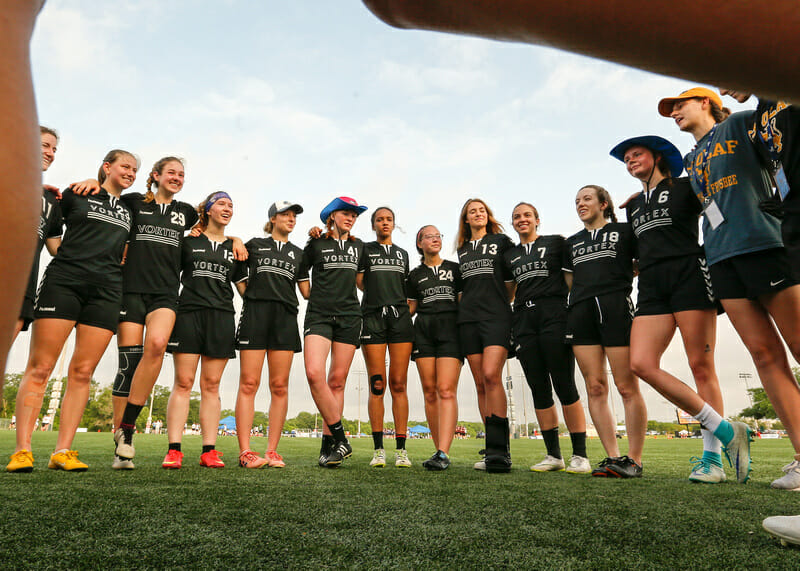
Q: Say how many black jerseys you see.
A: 12